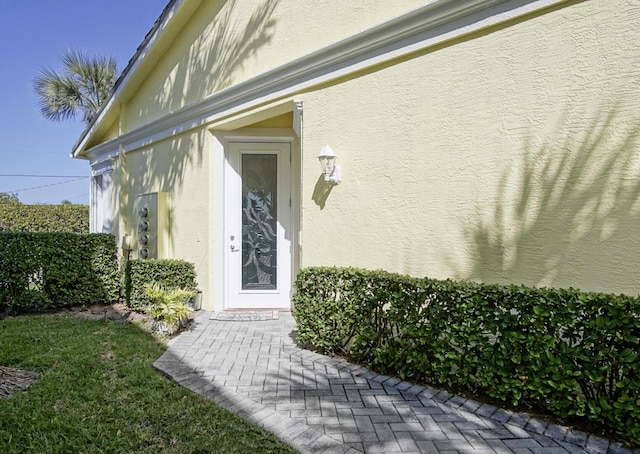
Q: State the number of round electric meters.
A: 4